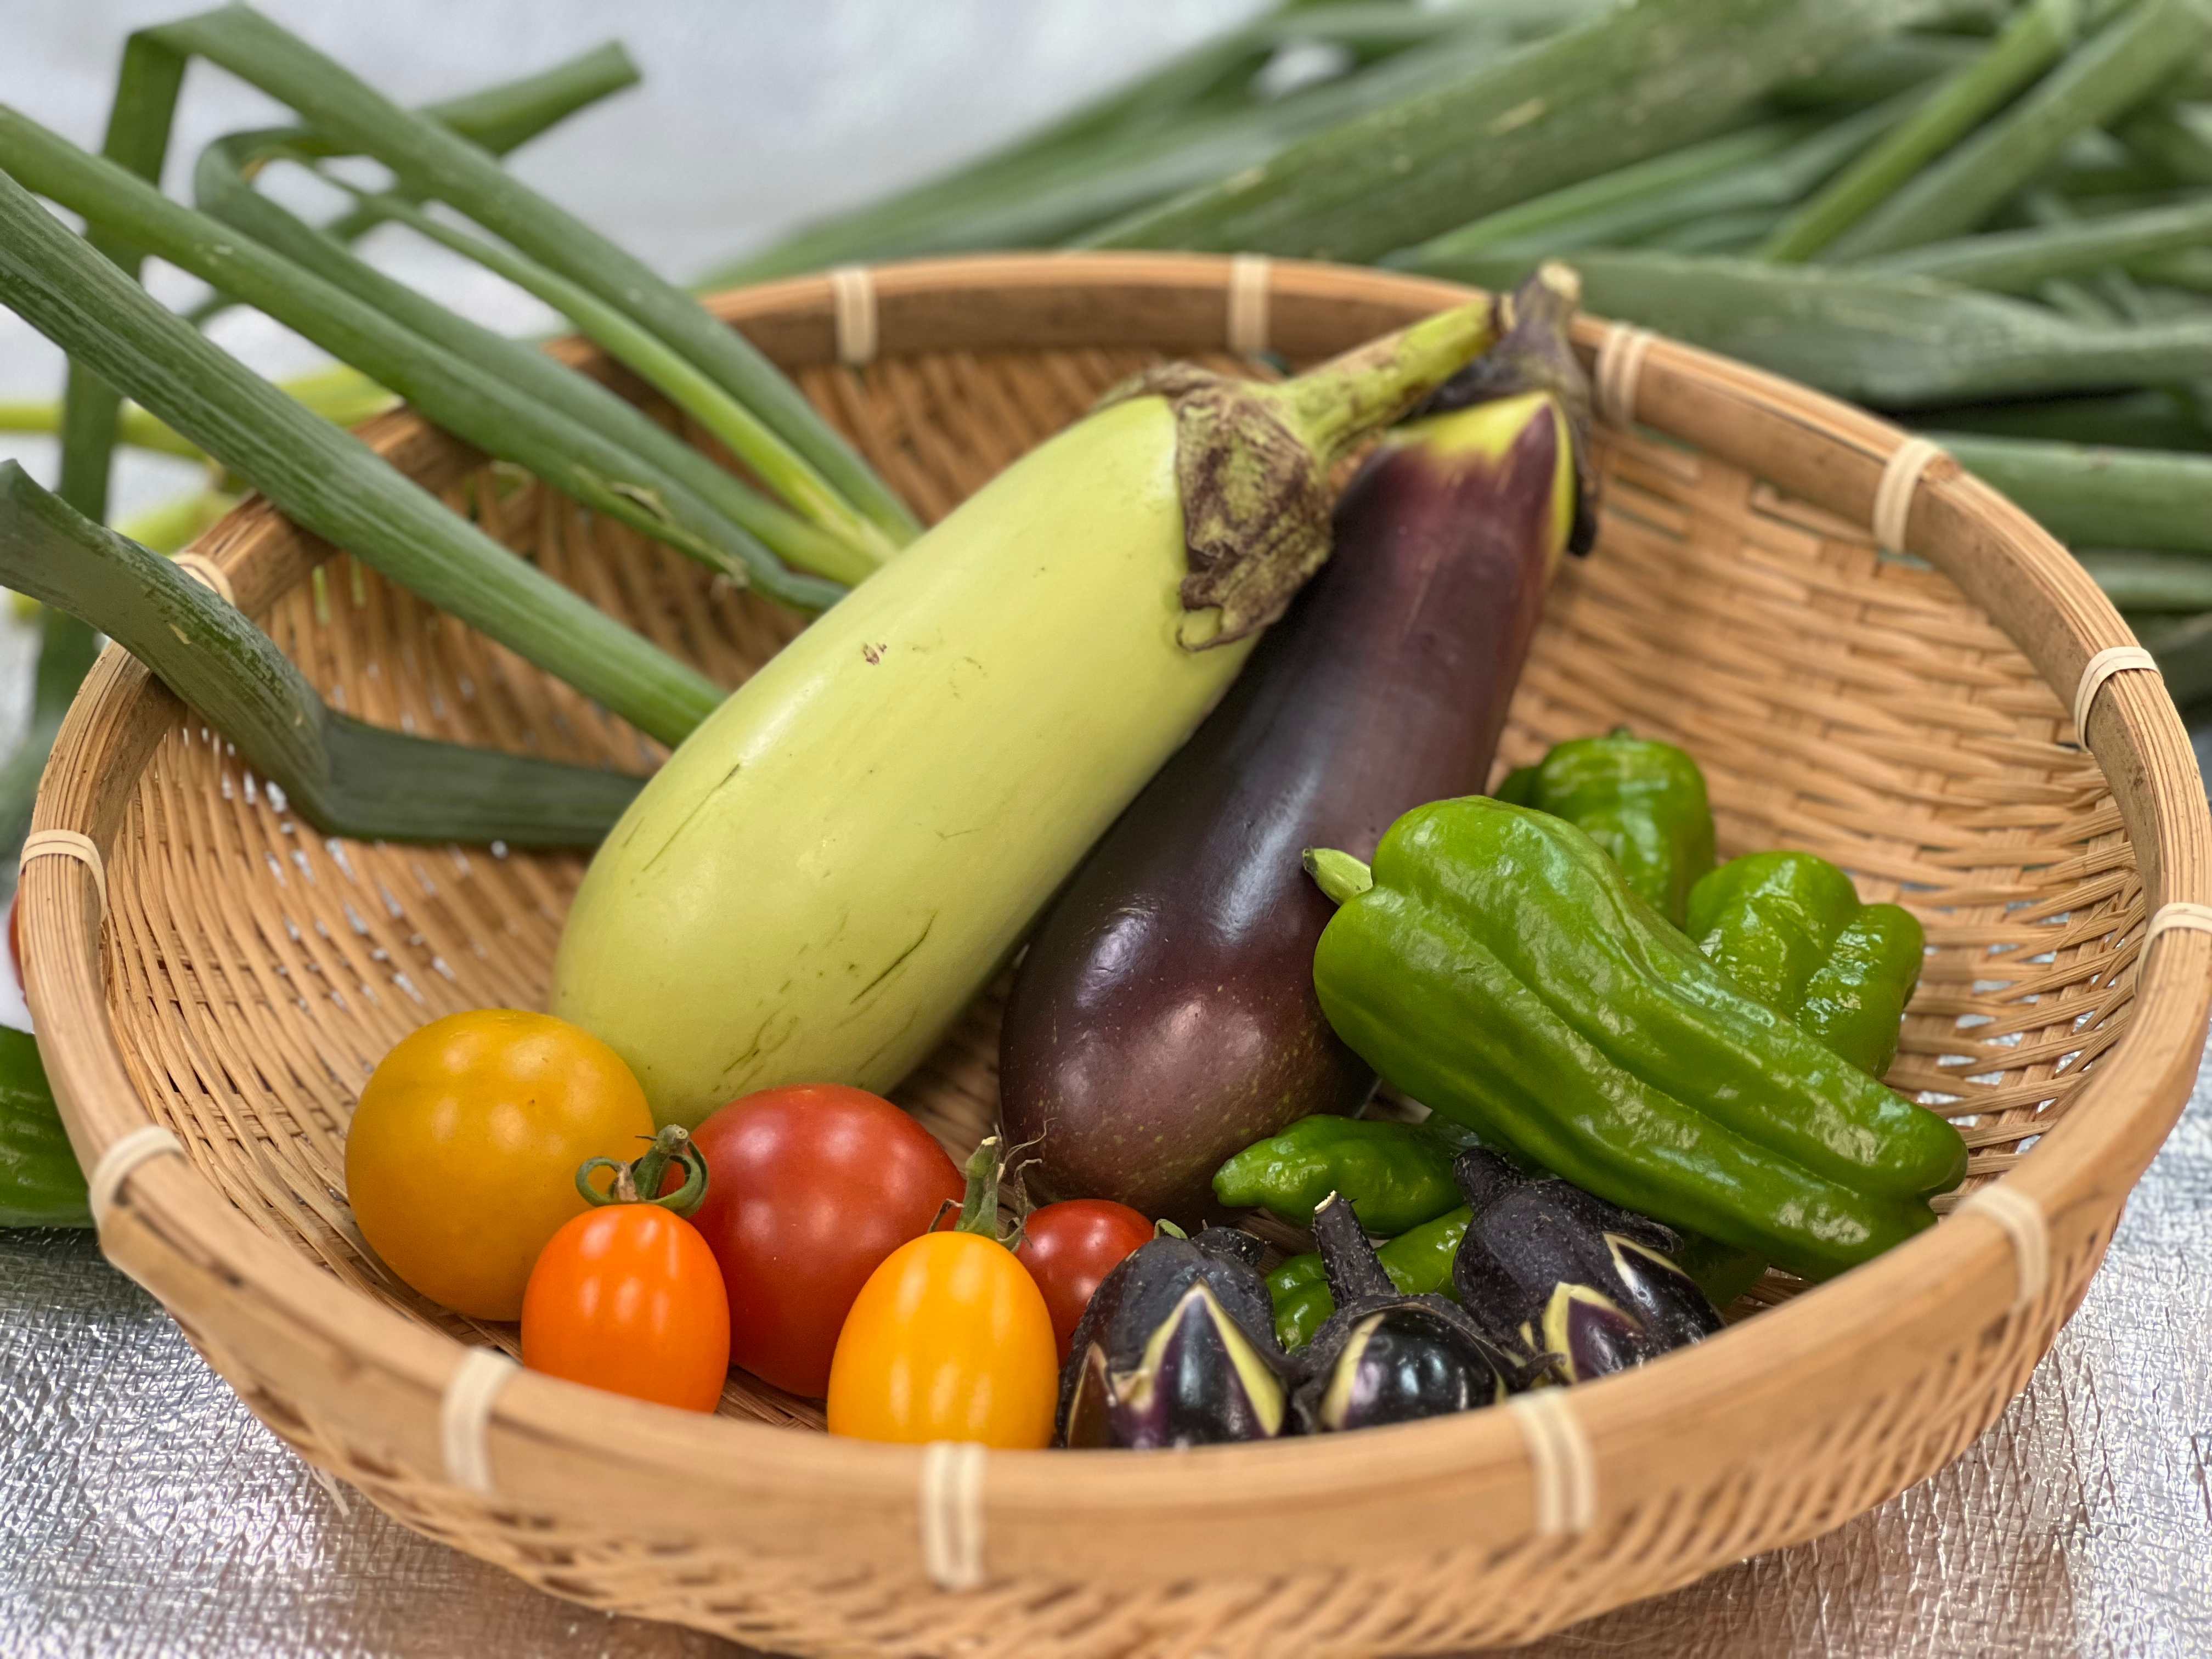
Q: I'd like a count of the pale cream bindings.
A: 13